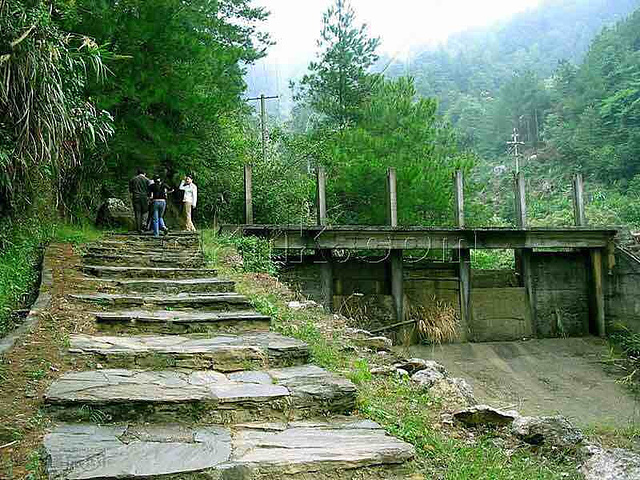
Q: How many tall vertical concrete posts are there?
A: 6